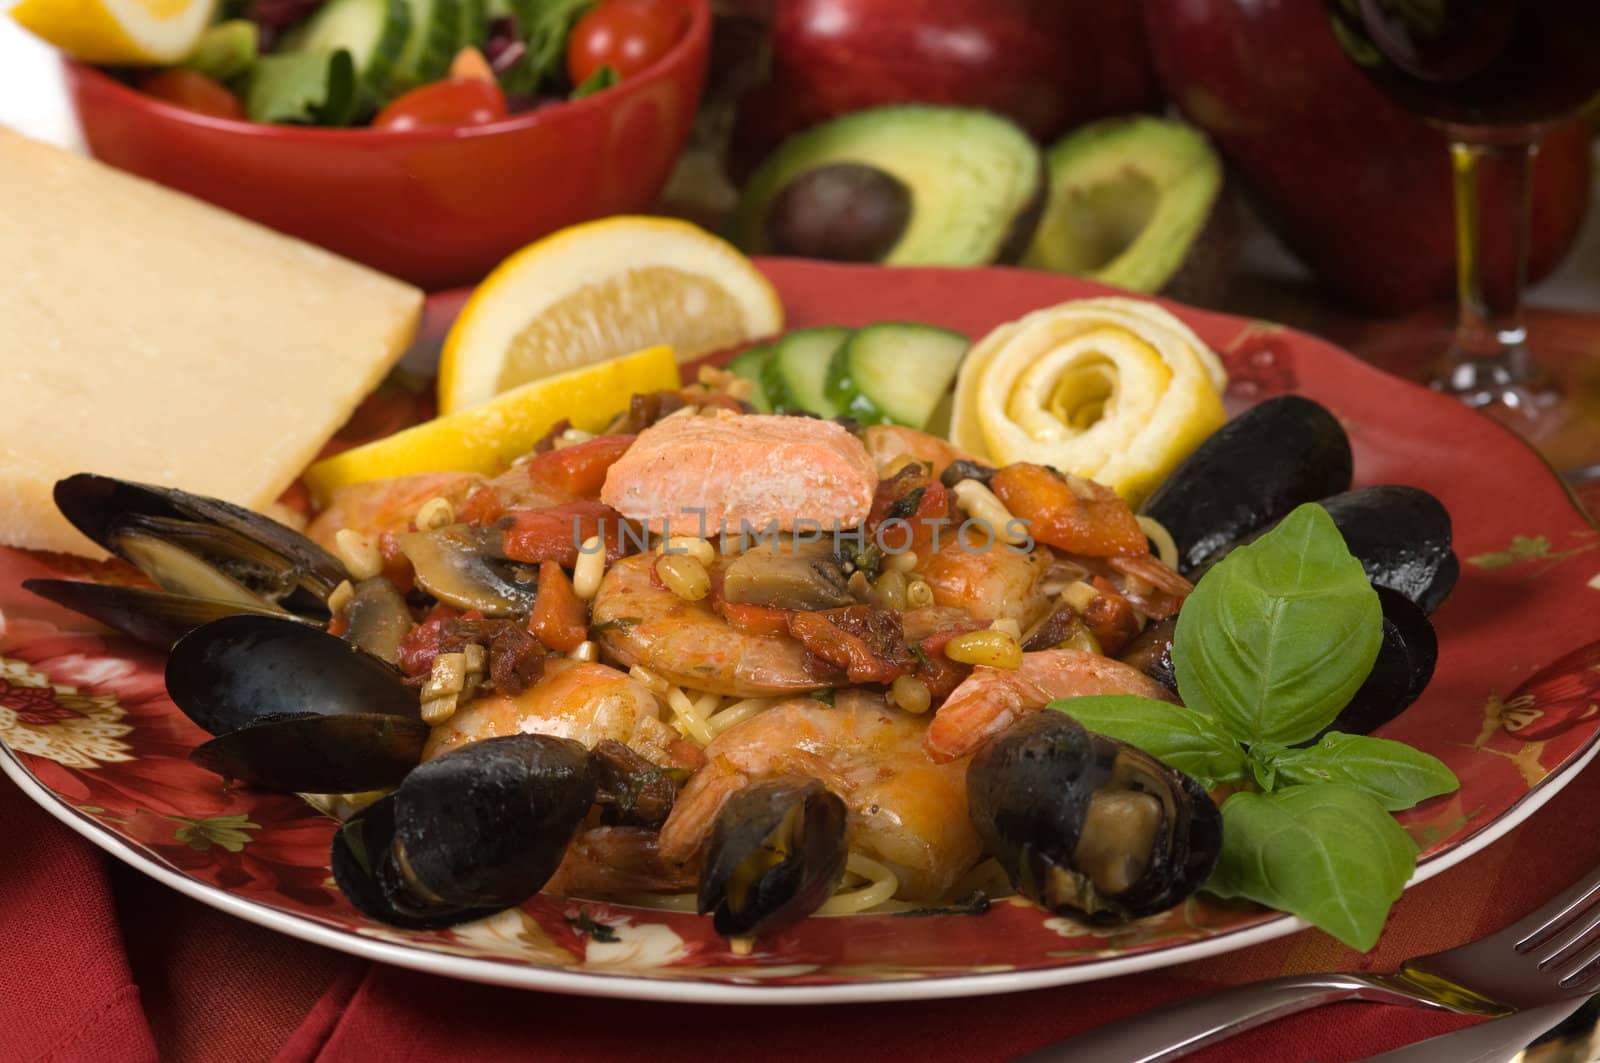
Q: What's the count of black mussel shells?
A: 8